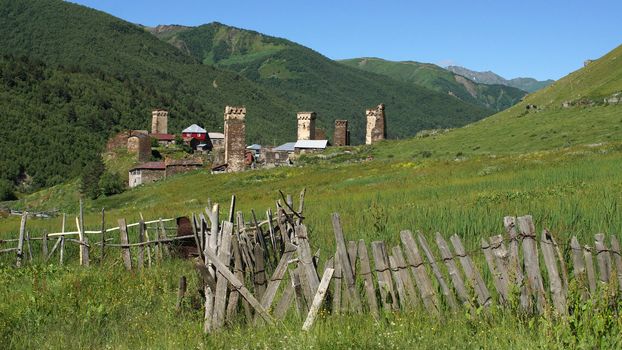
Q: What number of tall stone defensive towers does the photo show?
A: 5